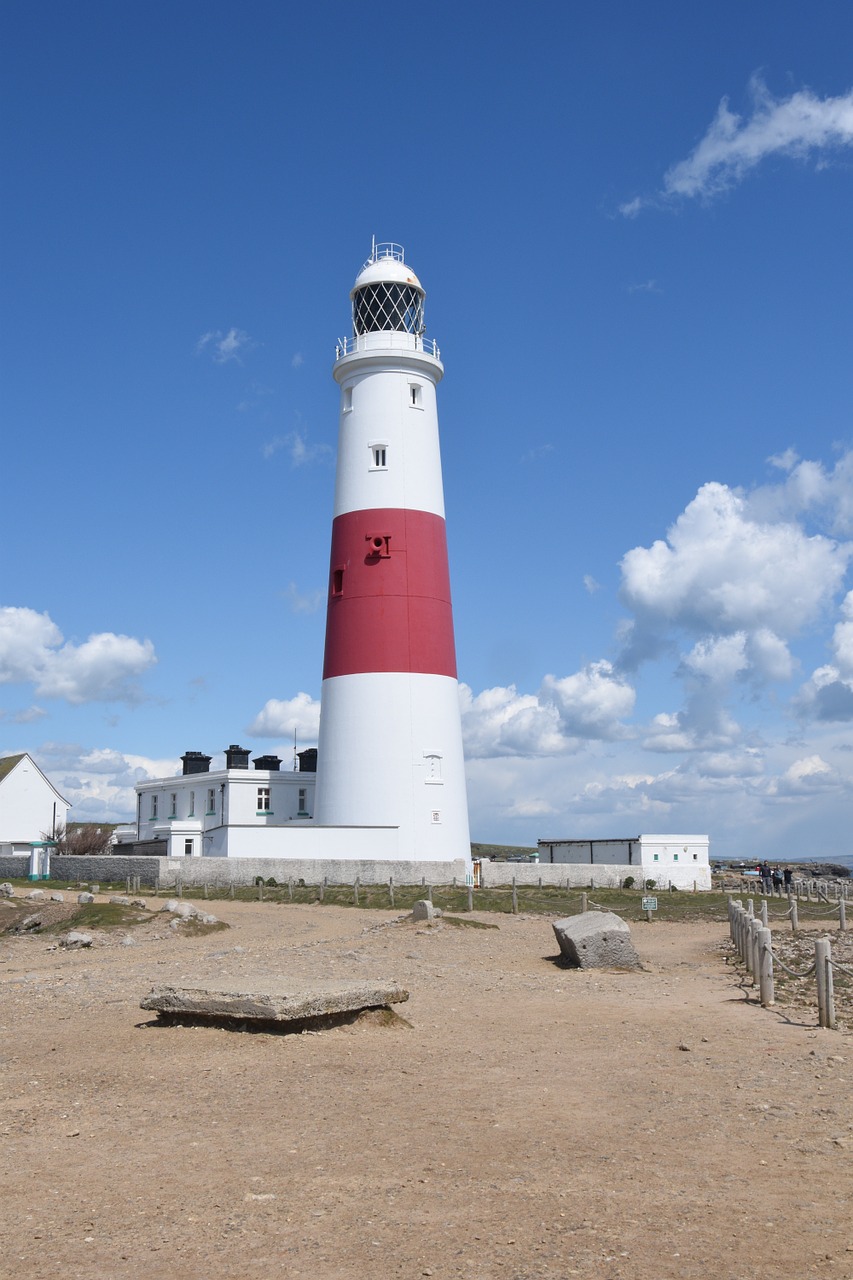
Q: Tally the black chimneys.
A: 4